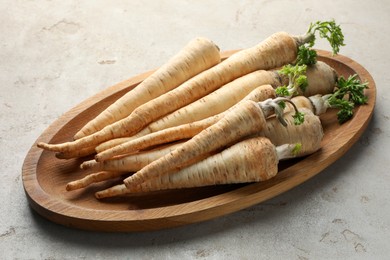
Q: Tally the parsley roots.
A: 9